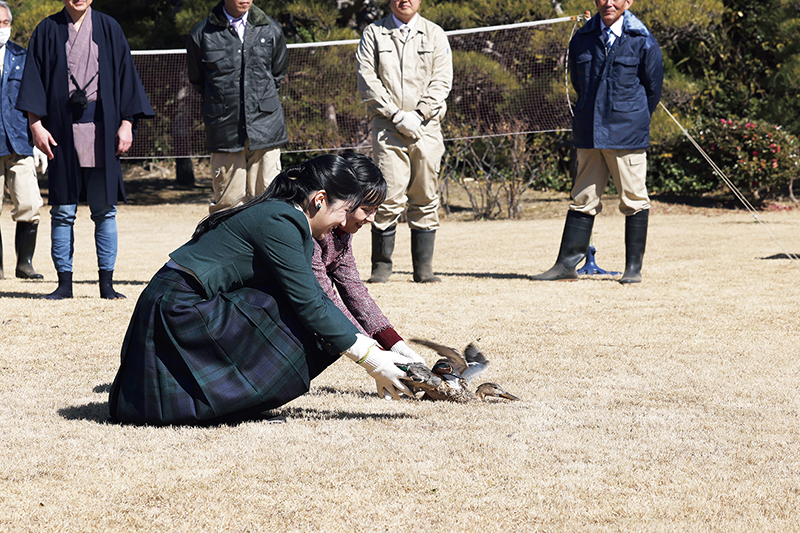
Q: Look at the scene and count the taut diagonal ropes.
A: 2